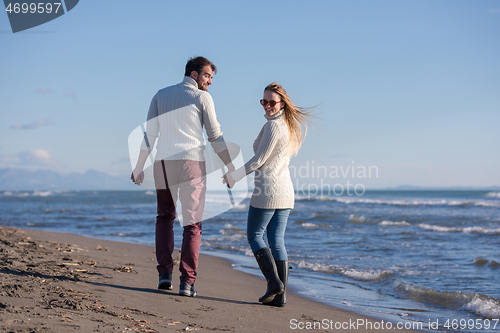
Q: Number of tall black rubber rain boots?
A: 2